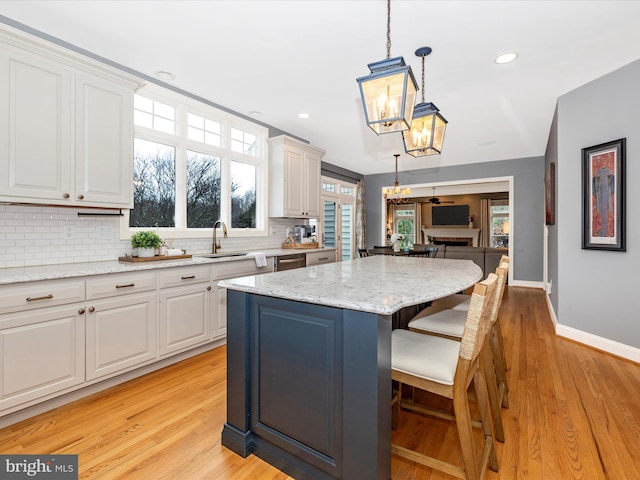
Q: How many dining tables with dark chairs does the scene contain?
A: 1